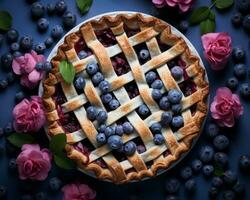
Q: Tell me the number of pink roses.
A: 7